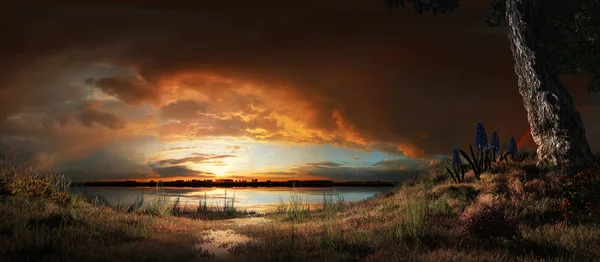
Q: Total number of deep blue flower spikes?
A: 4